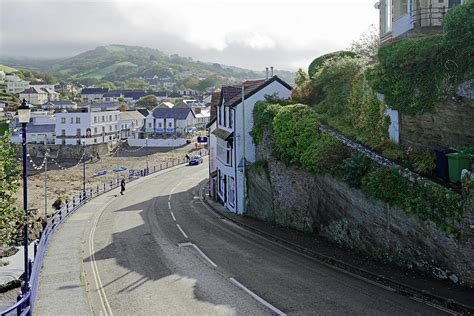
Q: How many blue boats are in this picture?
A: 2